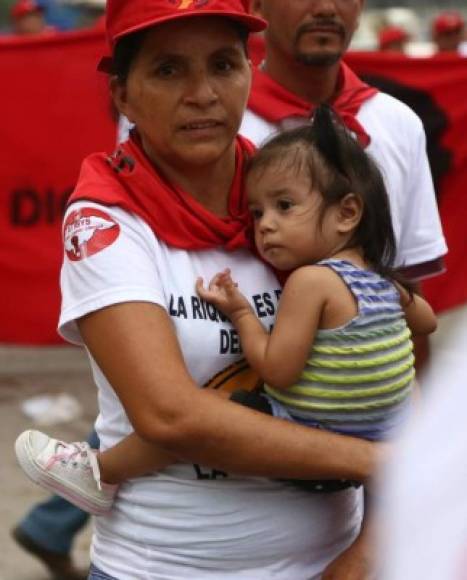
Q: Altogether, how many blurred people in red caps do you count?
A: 3